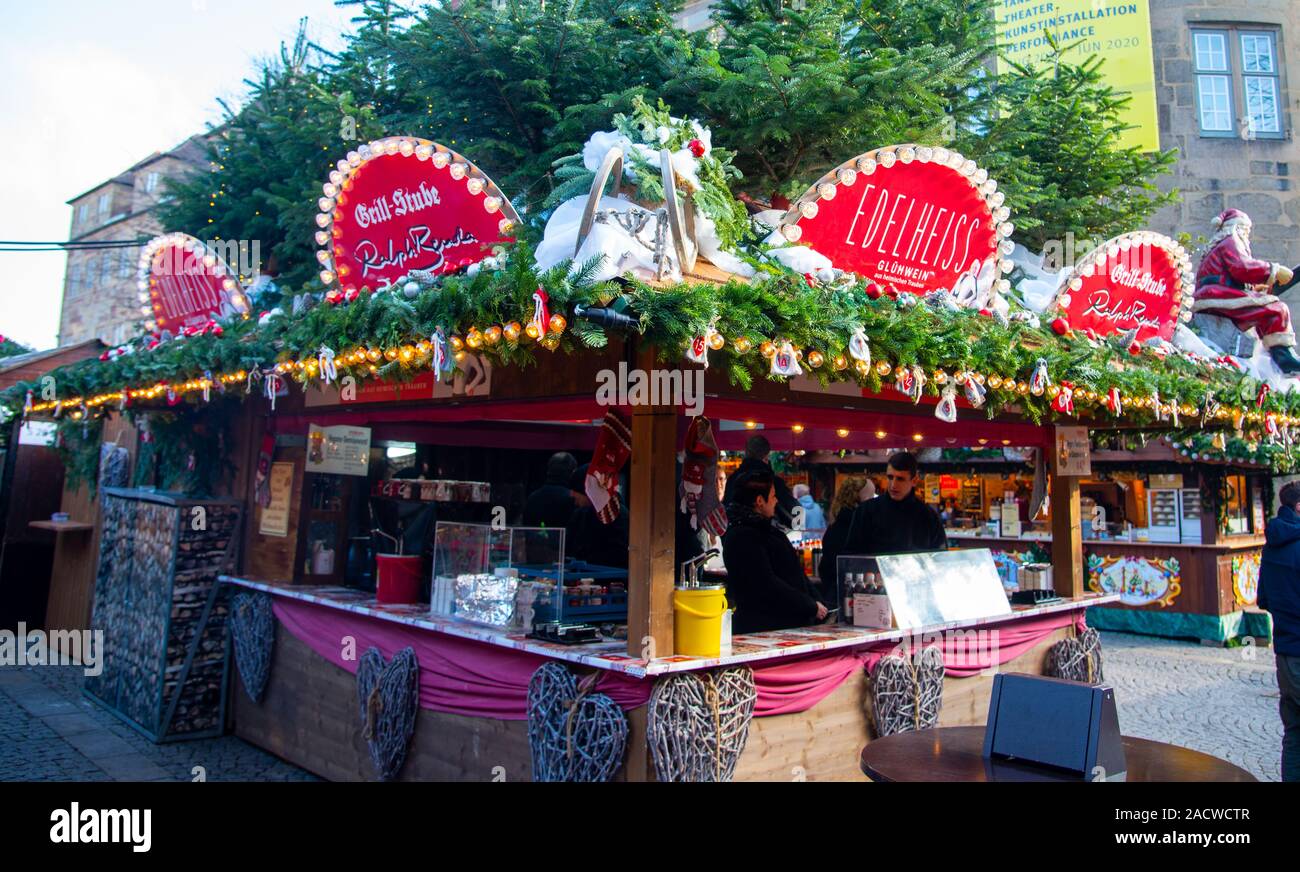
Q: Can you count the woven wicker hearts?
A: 6